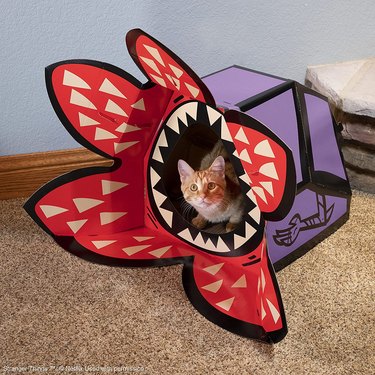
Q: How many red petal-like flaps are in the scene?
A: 5